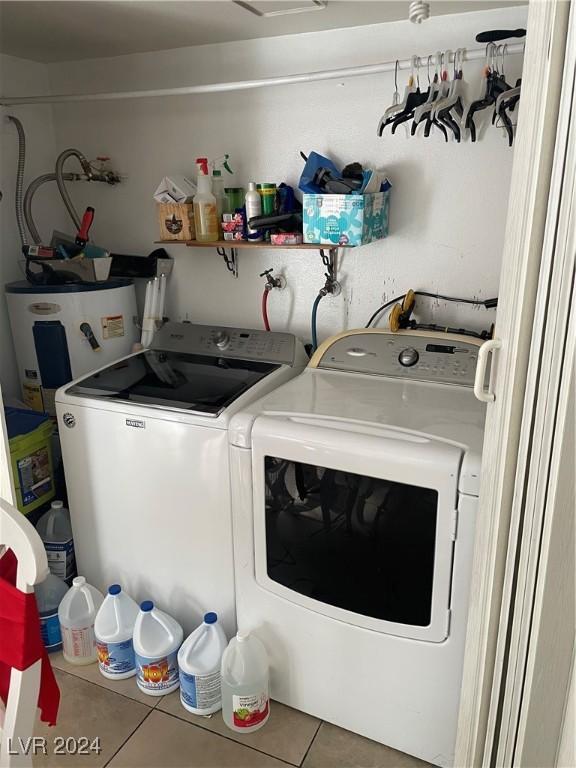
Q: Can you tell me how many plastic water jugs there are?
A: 7